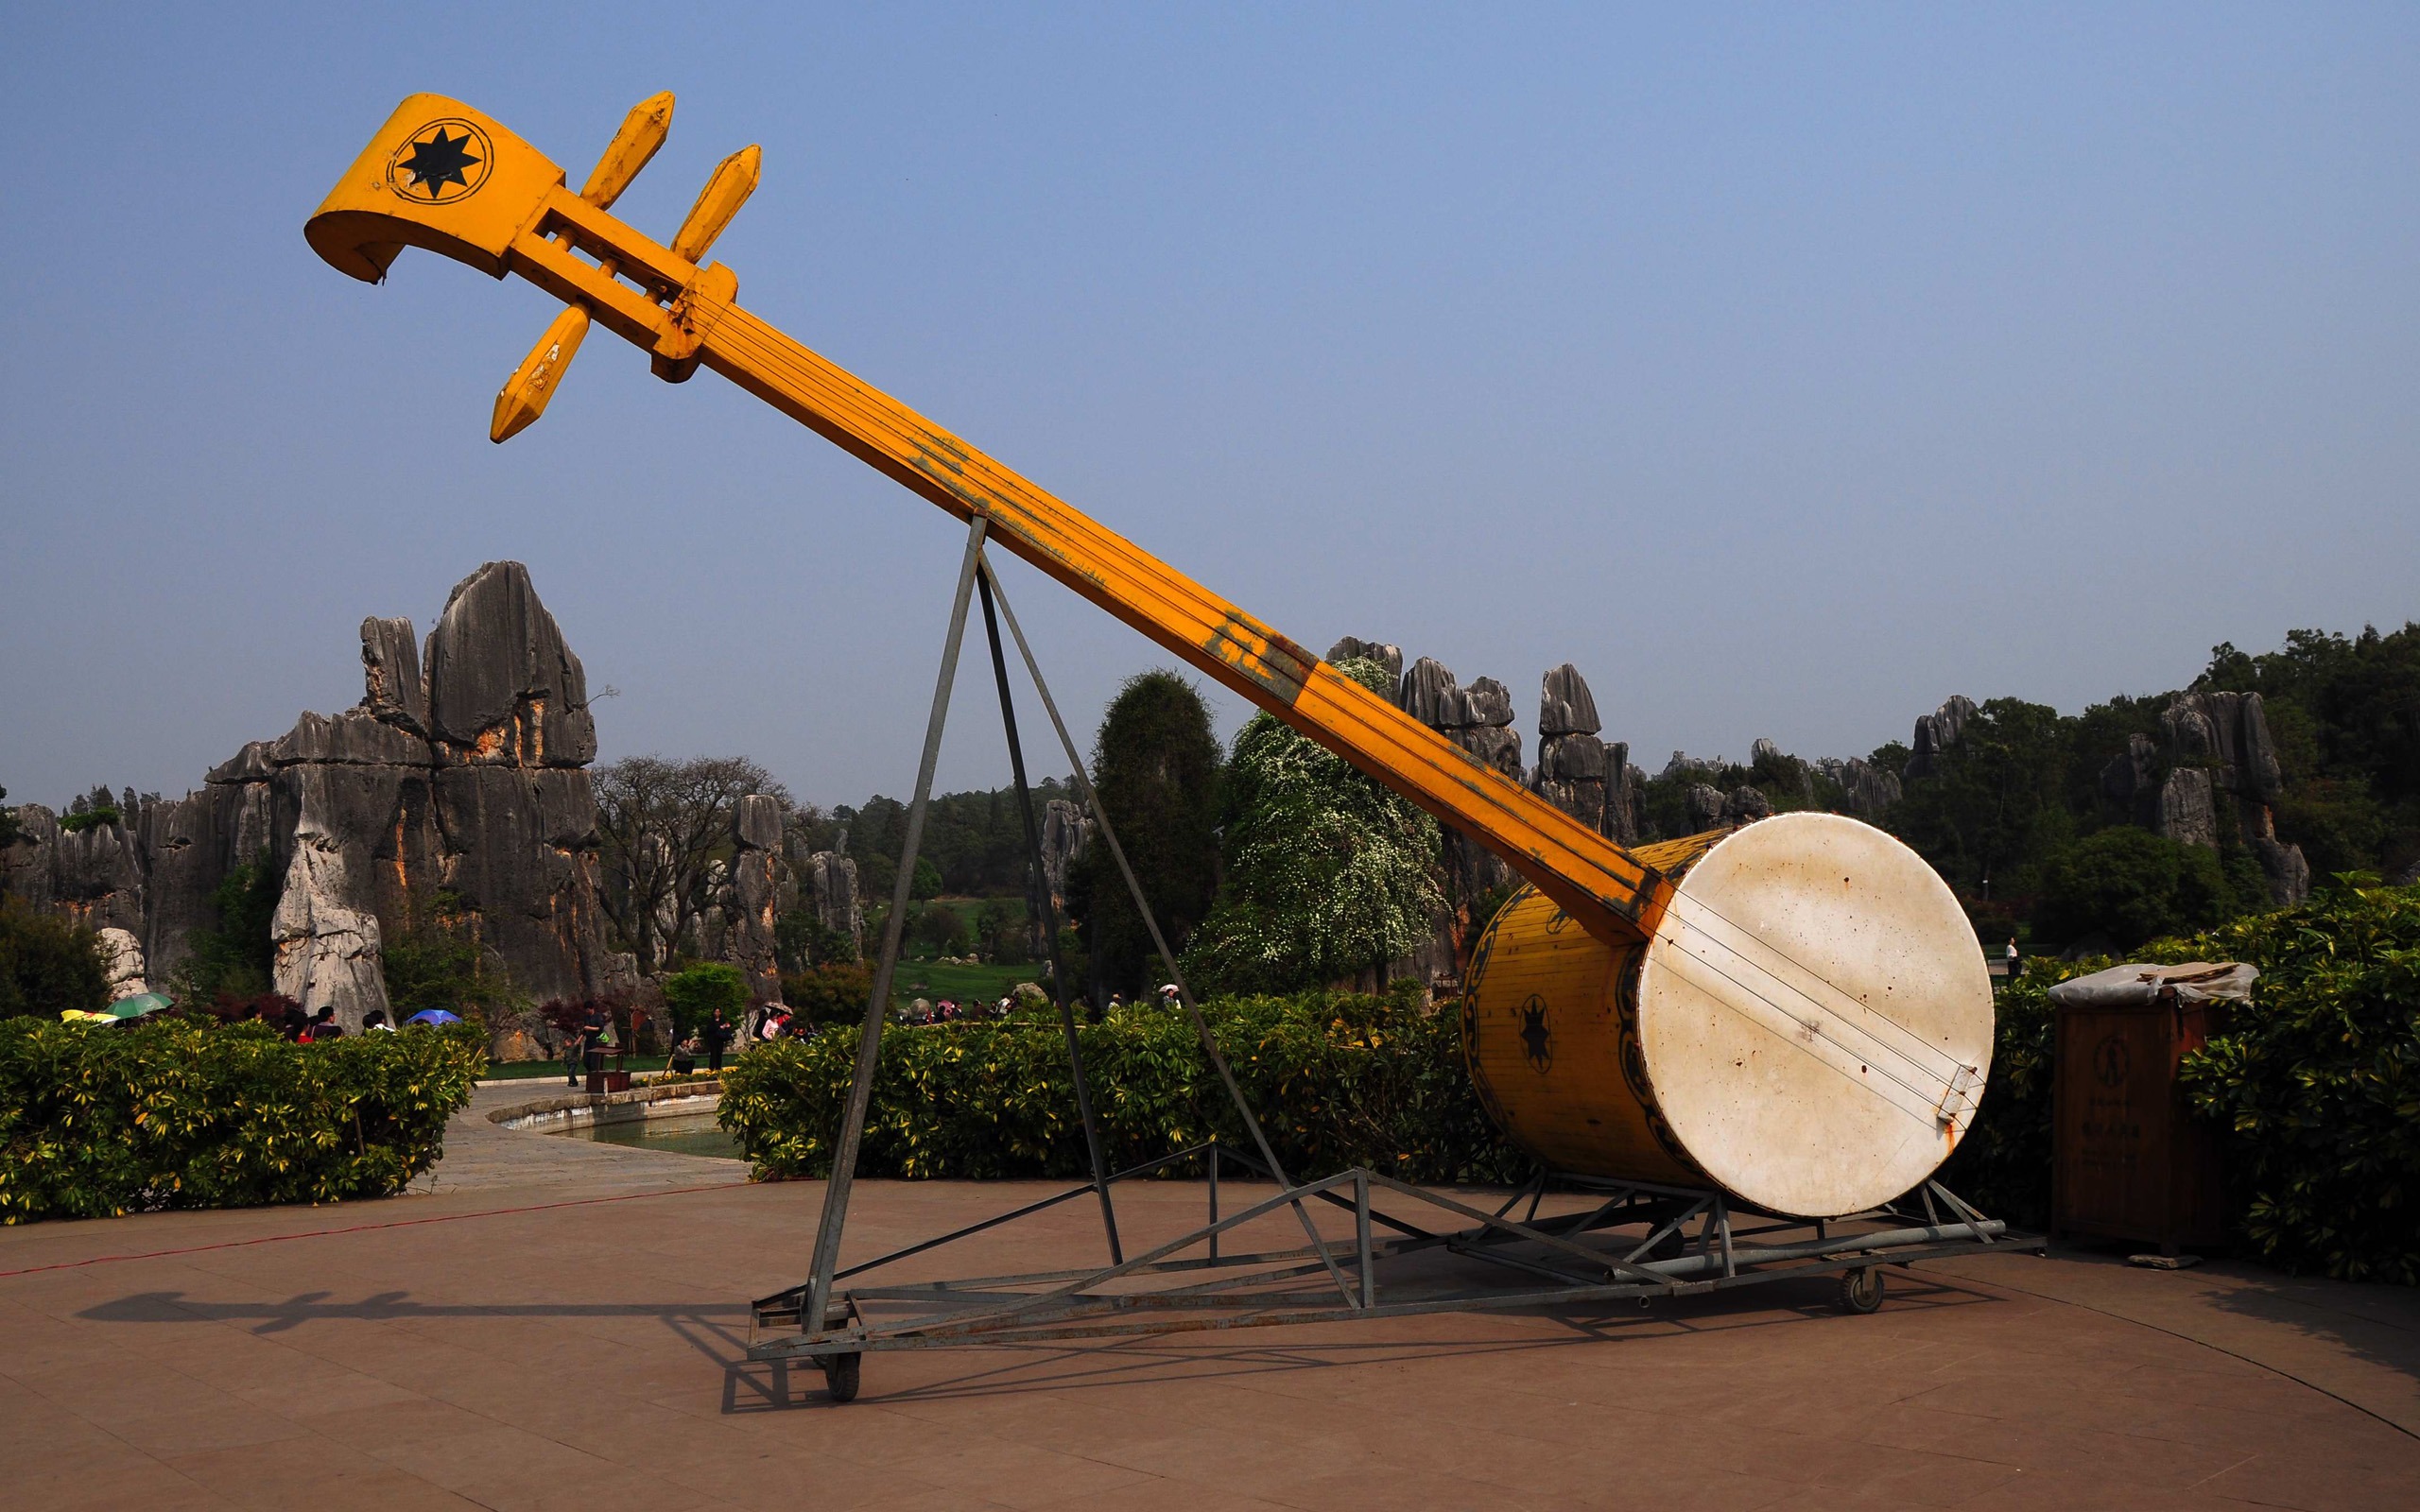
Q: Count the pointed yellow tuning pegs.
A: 3